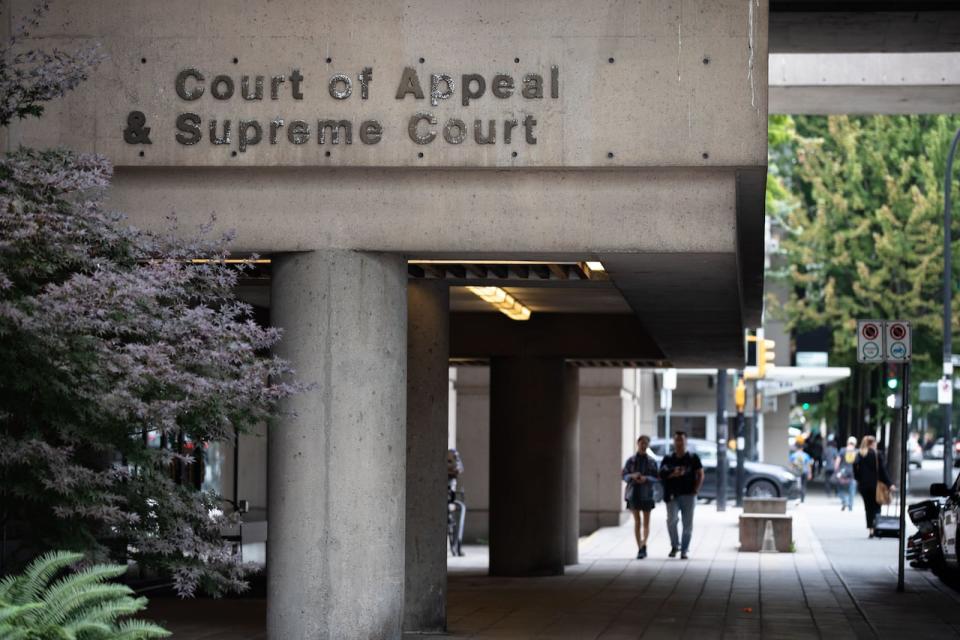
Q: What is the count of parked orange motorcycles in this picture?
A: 0